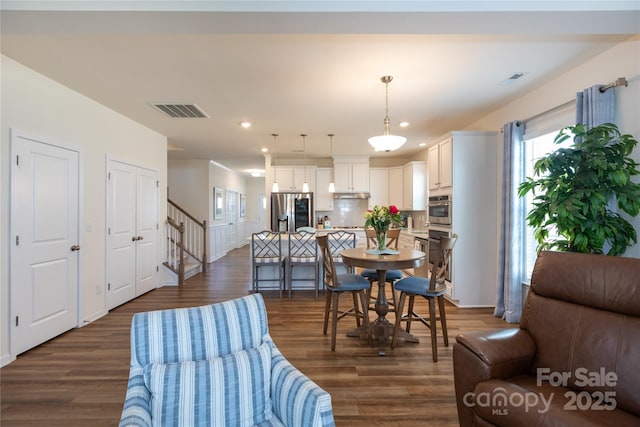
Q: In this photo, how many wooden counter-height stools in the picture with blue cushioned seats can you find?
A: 3